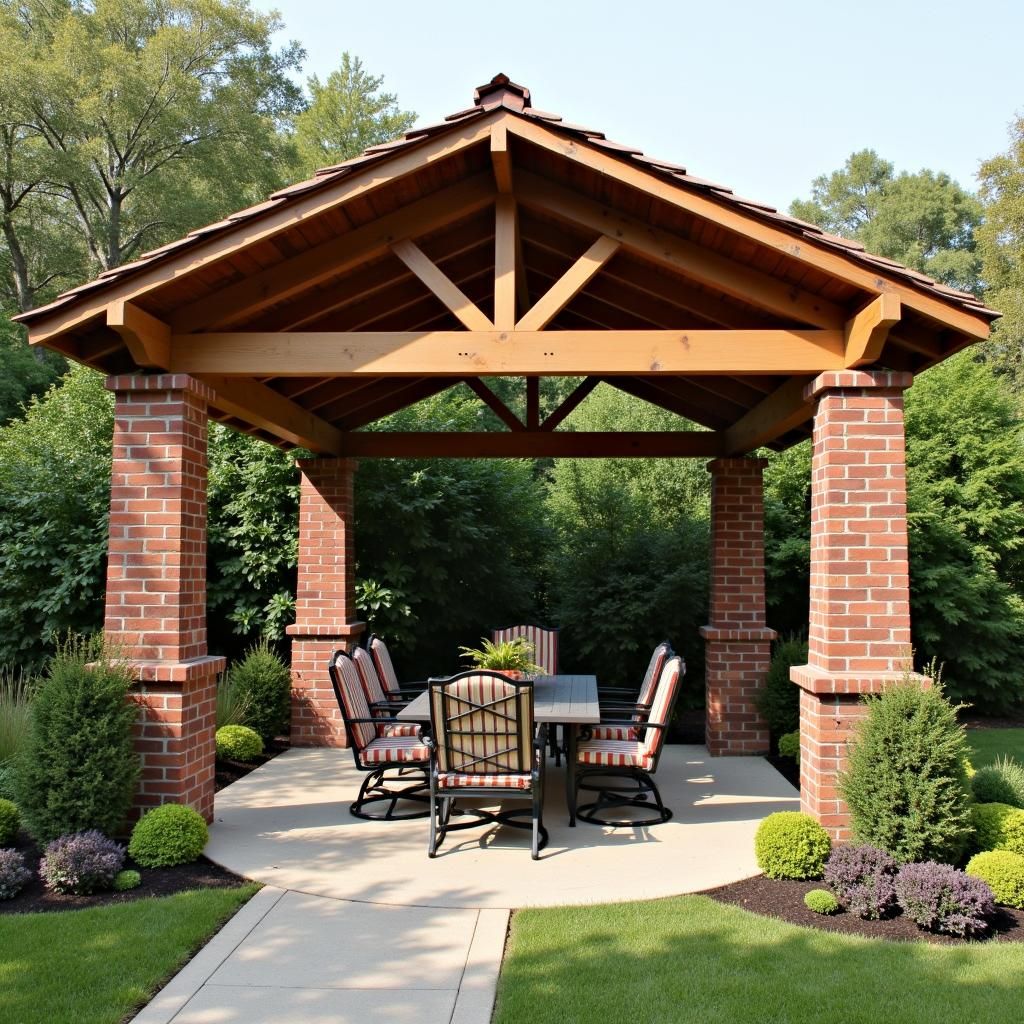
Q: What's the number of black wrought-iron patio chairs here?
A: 7